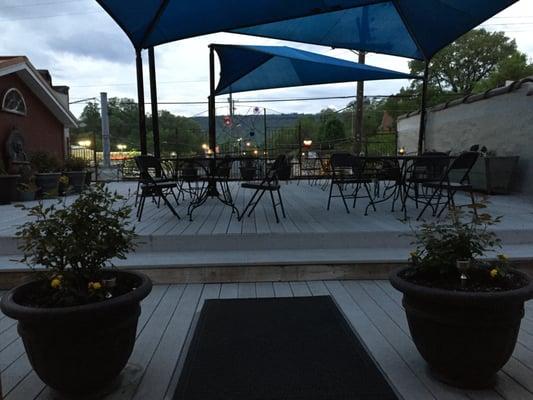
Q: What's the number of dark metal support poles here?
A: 4